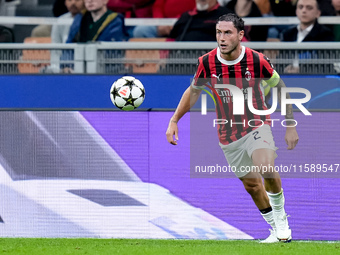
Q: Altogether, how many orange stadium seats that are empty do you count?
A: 2